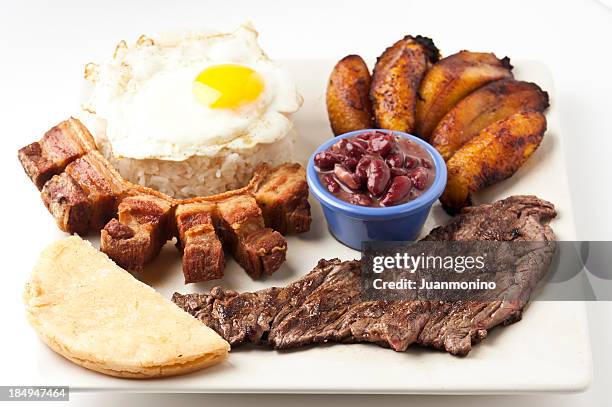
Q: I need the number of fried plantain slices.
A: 5